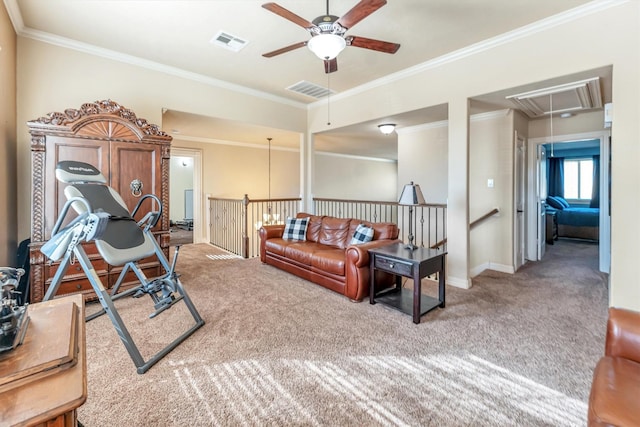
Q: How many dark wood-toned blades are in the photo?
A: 5